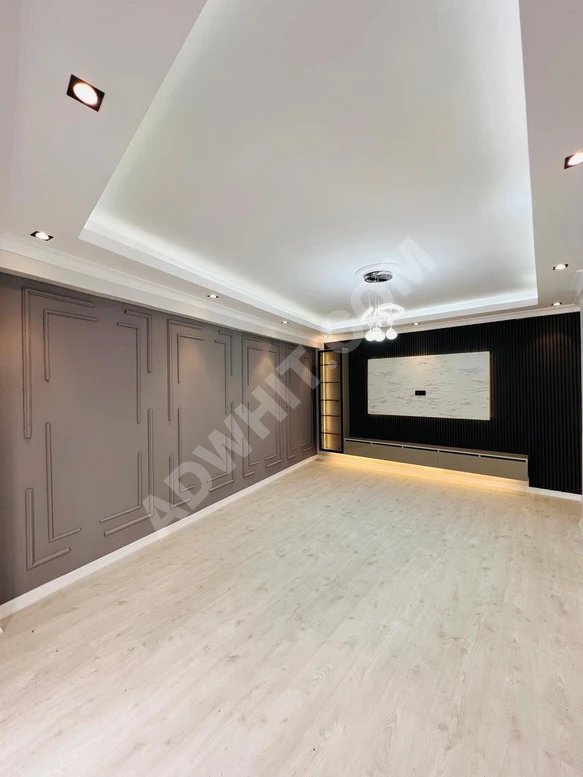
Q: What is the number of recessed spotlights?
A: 9